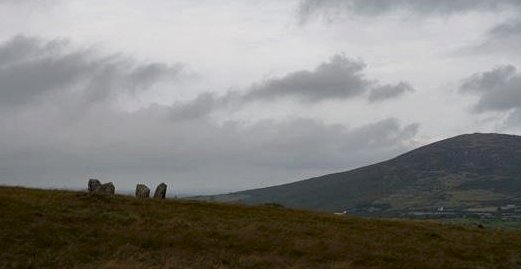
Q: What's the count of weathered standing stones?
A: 4